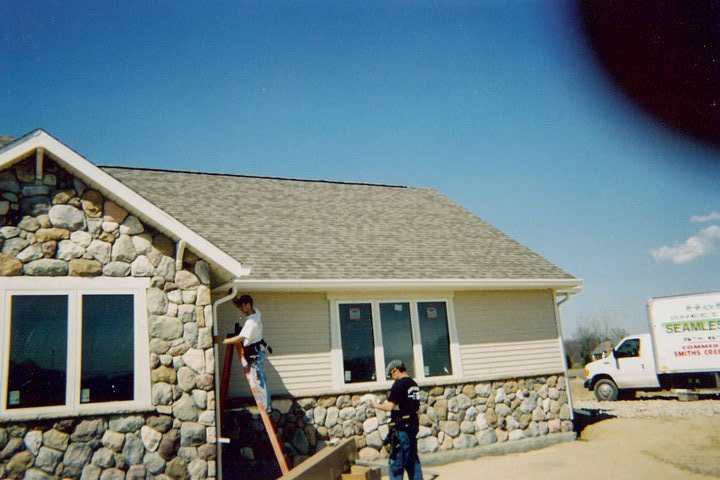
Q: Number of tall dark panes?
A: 5